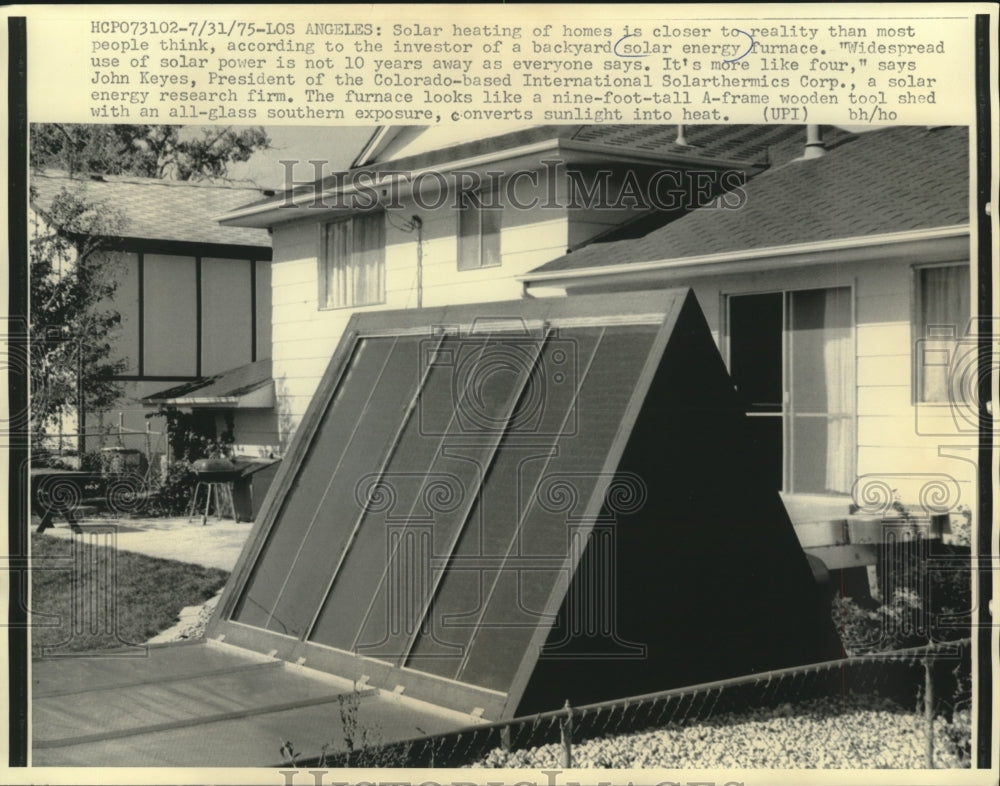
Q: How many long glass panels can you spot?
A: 6